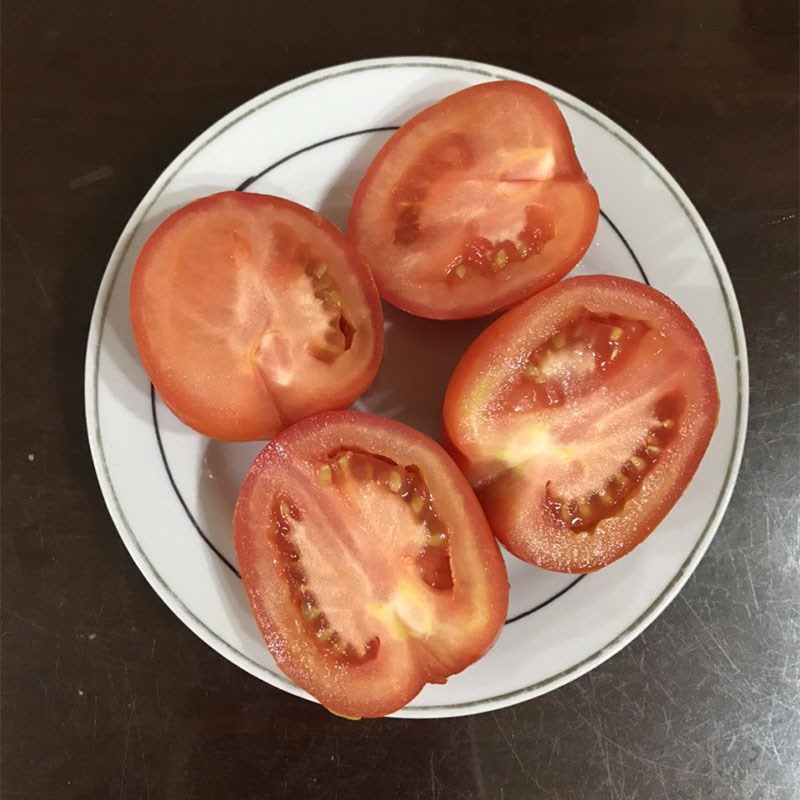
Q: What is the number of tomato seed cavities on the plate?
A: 7